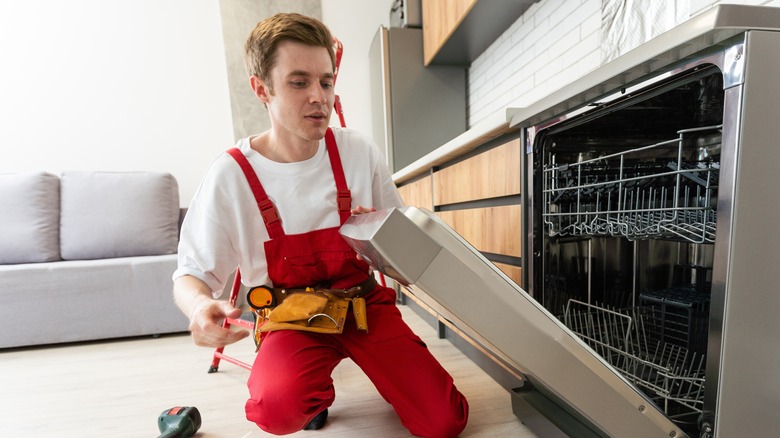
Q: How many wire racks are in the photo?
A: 2